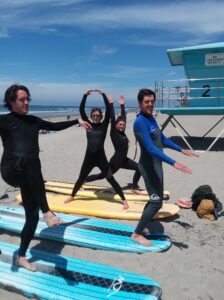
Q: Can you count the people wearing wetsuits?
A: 4